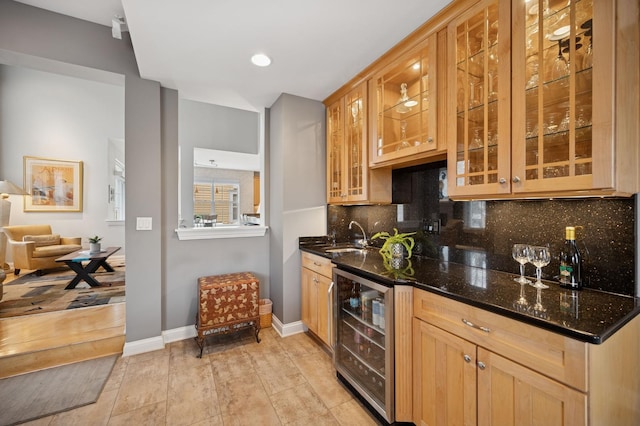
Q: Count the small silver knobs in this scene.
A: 9